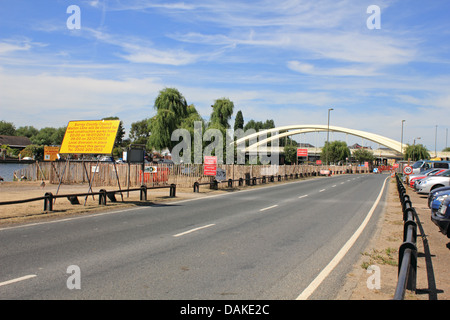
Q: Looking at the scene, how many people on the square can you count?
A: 0